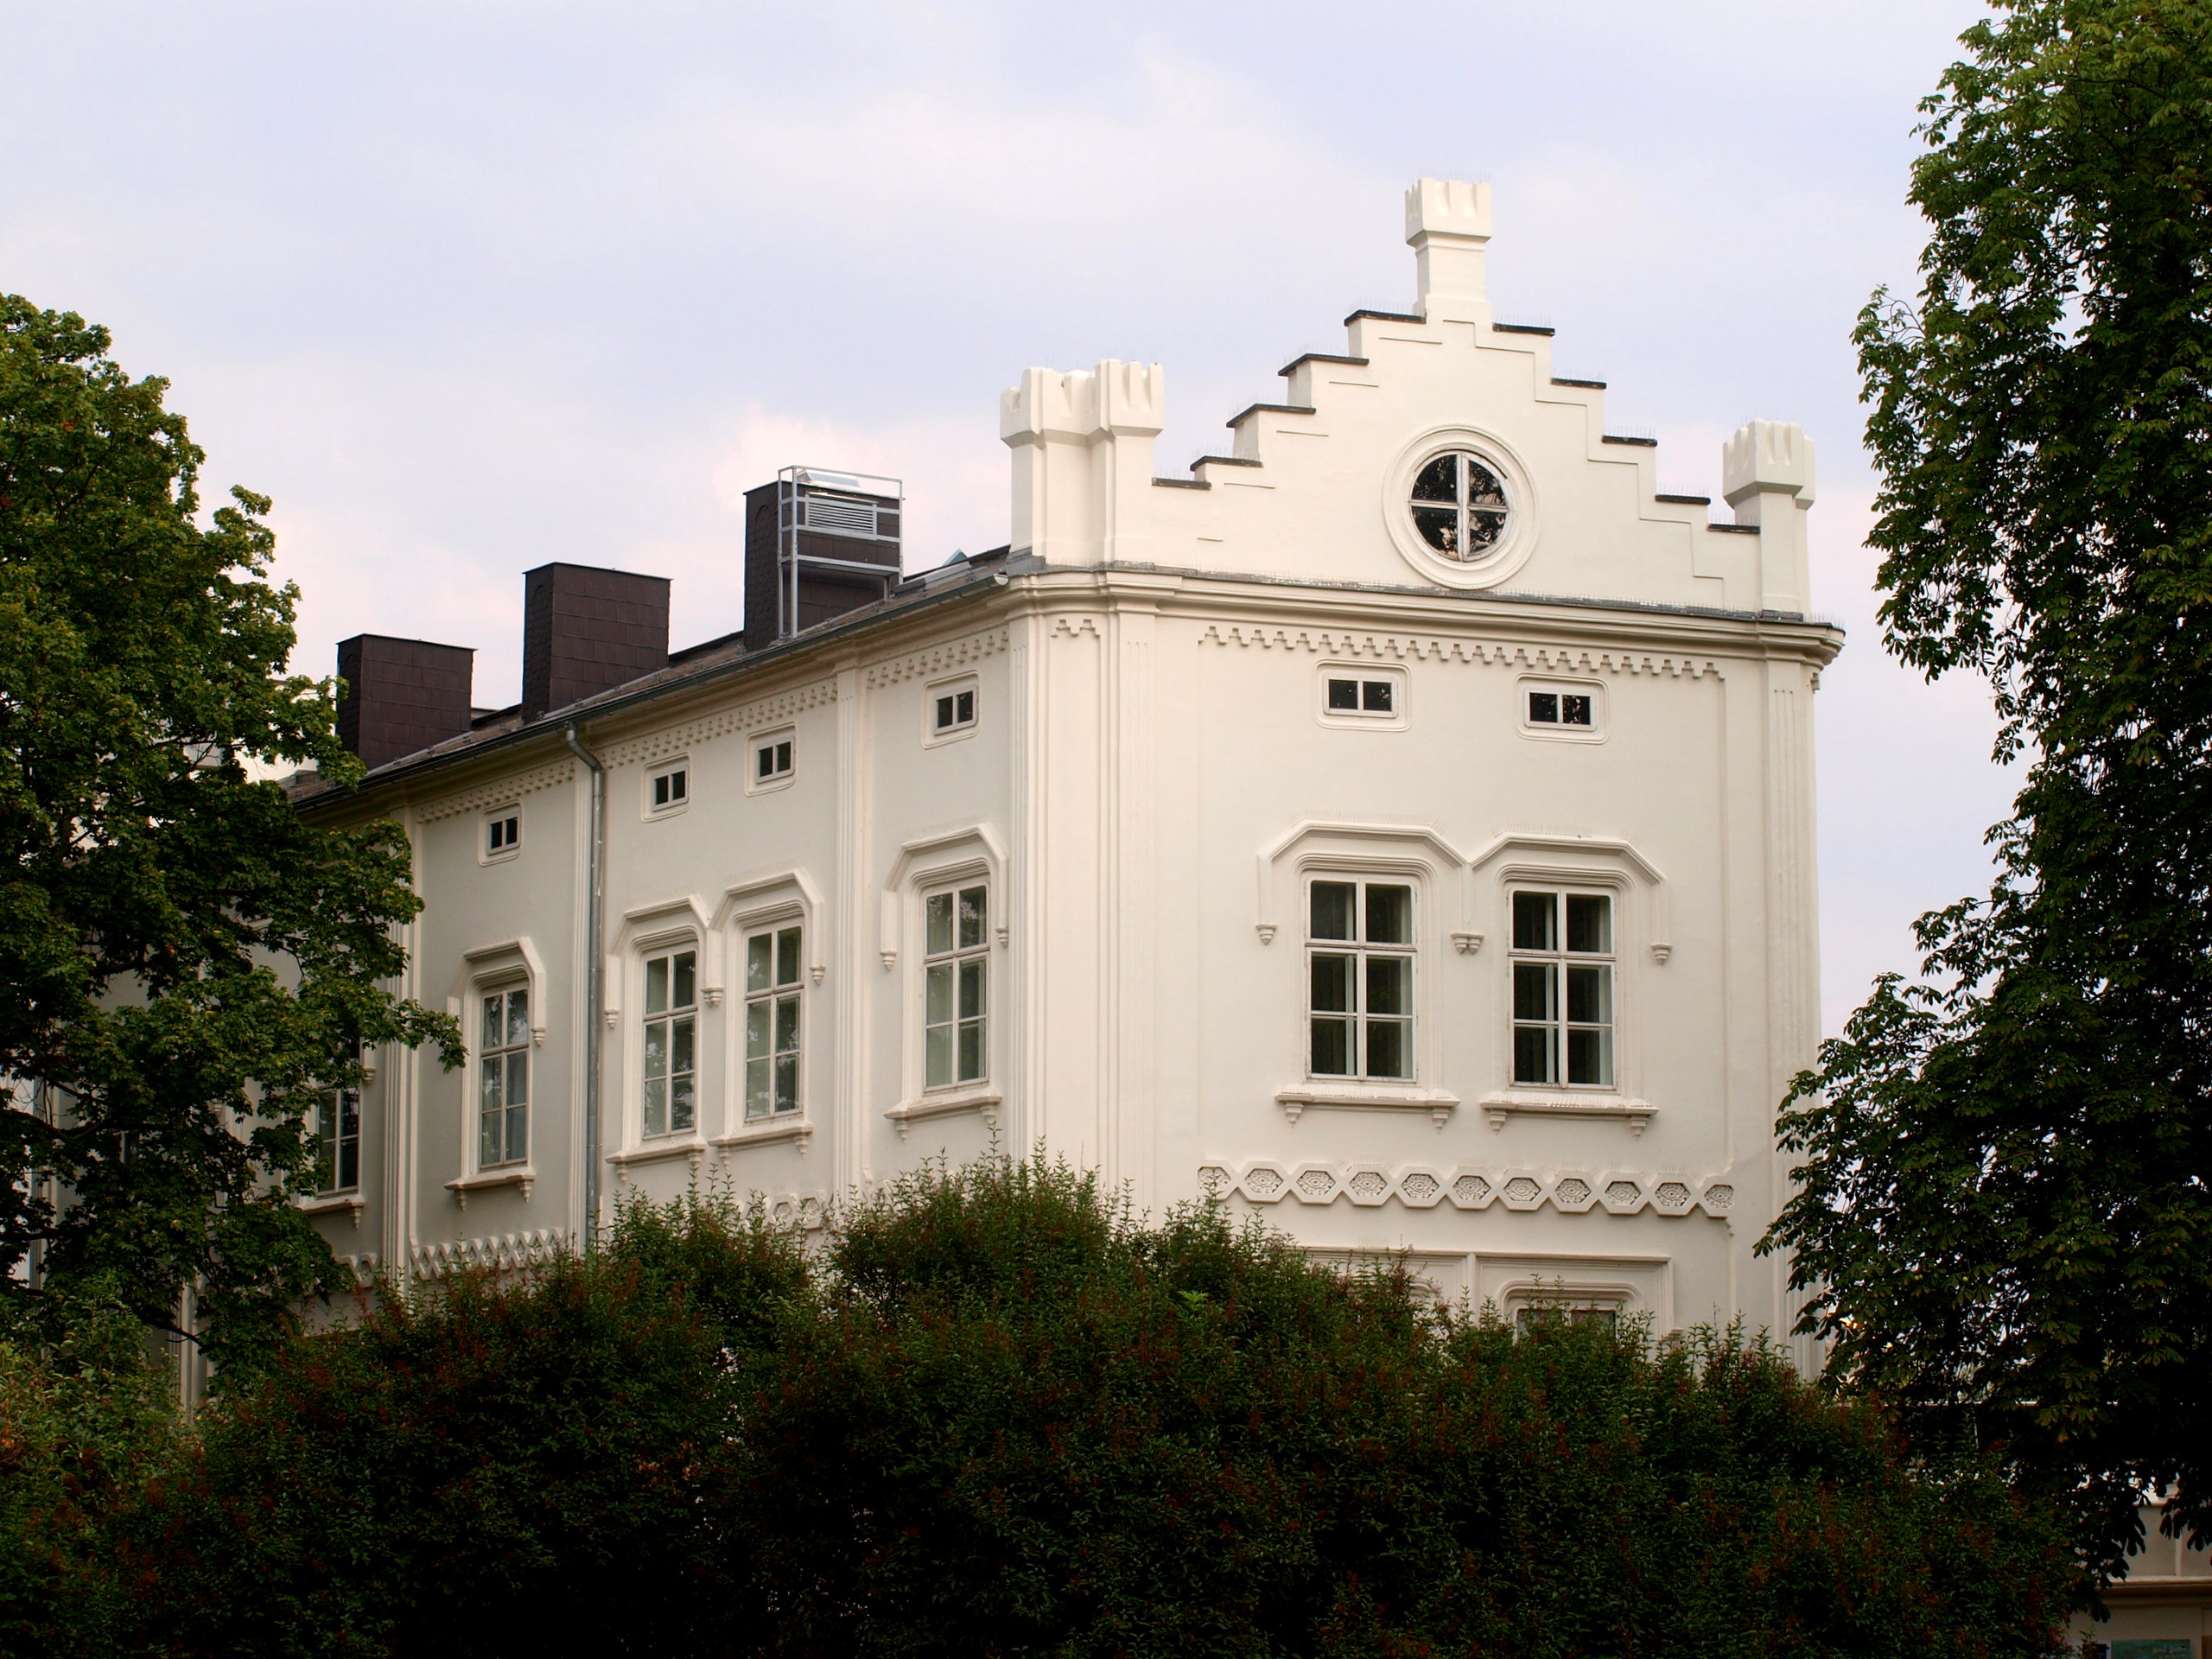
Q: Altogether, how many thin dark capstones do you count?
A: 10